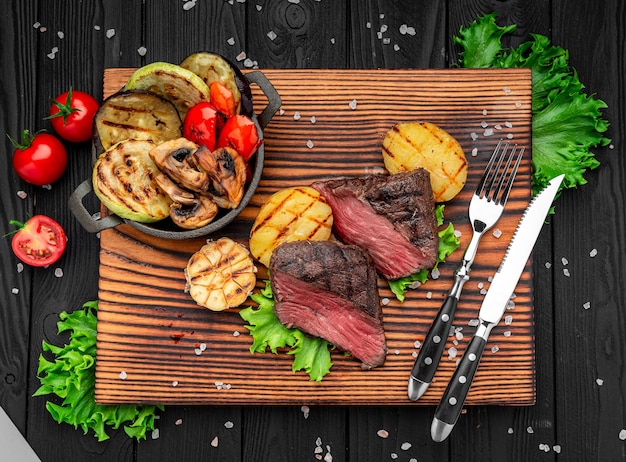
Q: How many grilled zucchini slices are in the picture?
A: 2